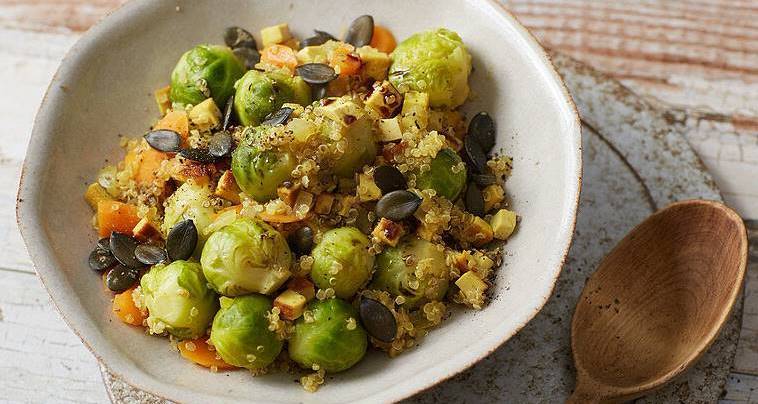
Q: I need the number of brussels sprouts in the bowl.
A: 13